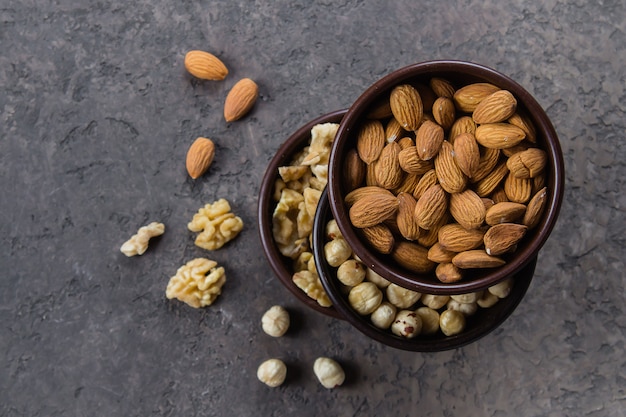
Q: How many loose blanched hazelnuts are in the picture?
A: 3